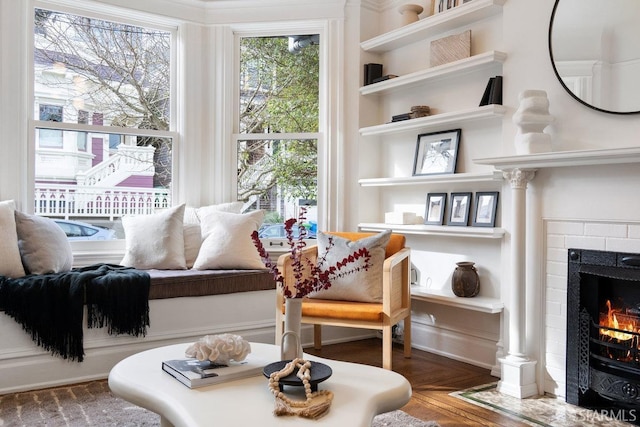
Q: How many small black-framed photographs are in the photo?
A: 3